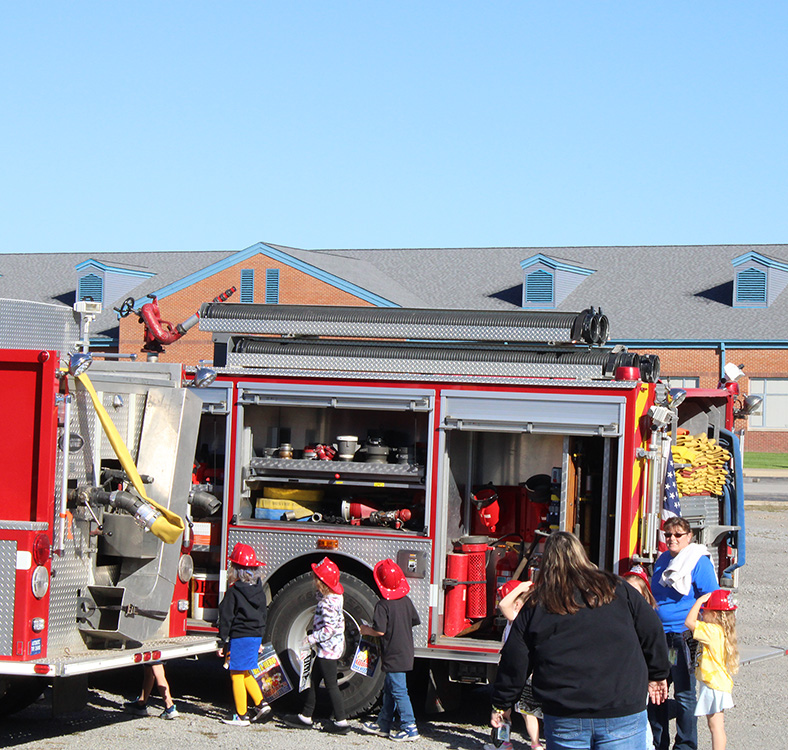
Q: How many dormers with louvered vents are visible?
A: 3